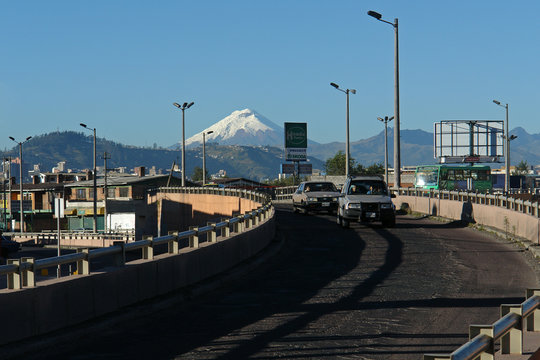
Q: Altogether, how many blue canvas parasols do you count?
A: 0